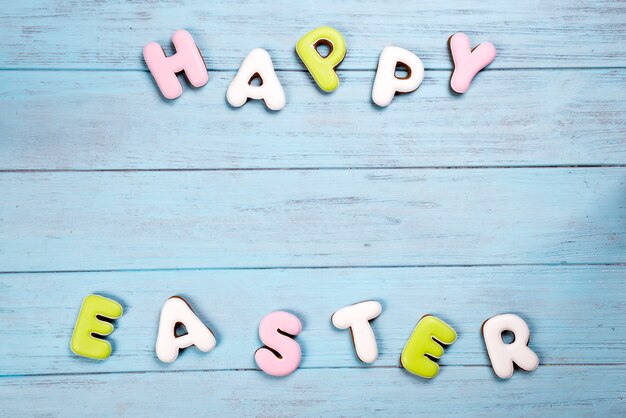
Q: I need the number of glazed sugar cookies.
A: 11